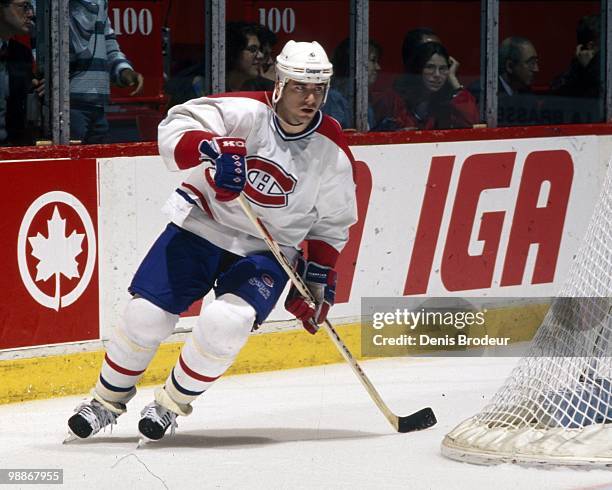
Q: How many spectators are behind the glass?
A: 9